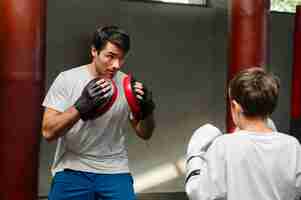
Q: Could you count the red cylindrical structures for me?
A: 3